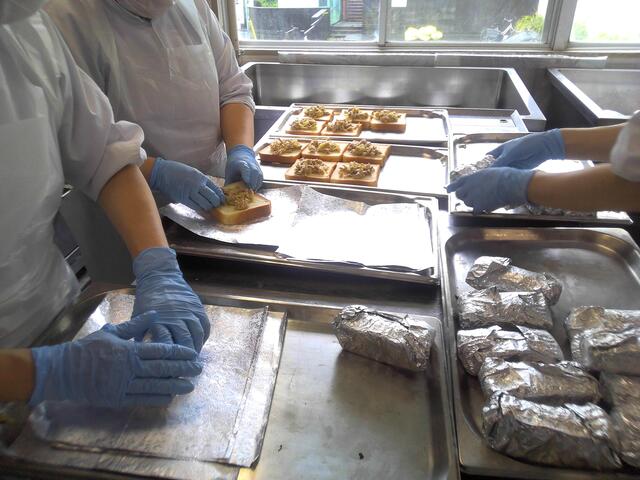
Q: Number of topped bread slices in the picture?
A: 11